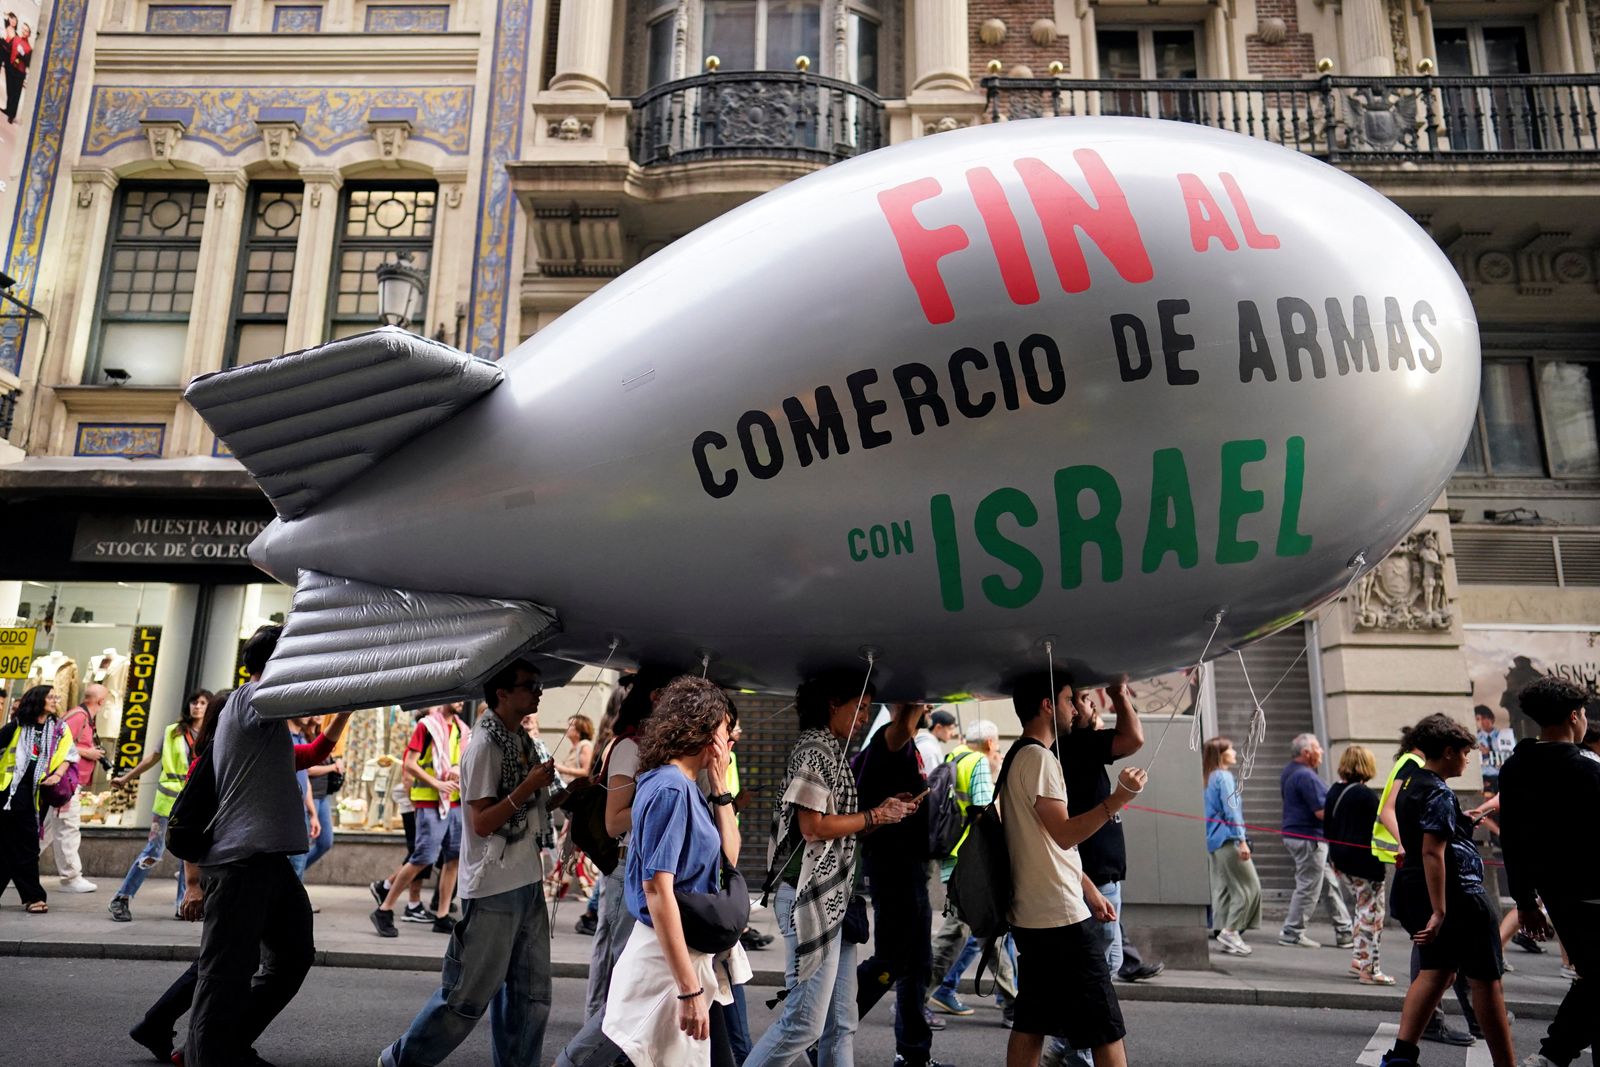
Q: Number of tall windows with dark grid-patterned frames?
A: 3